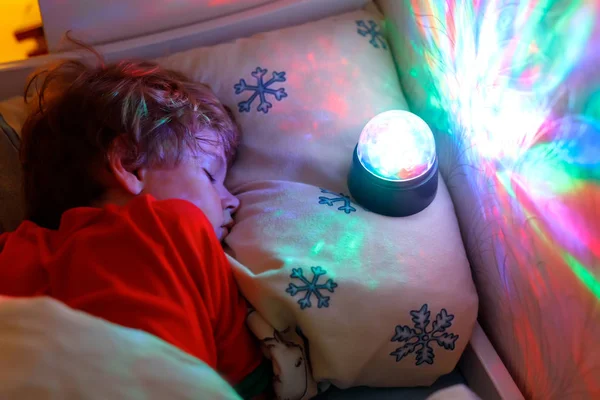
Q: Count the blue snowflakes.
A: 5